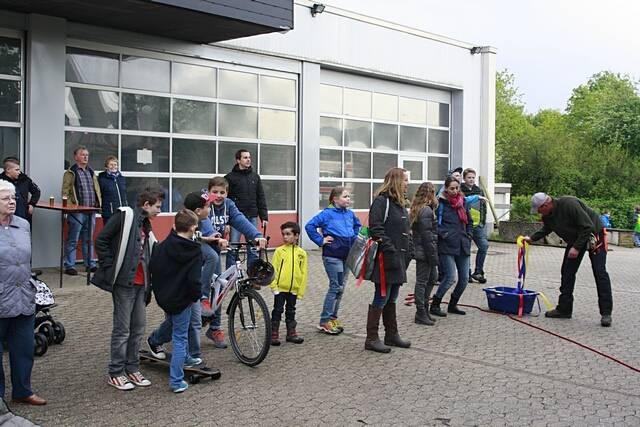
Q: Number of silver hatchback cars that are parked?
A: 0